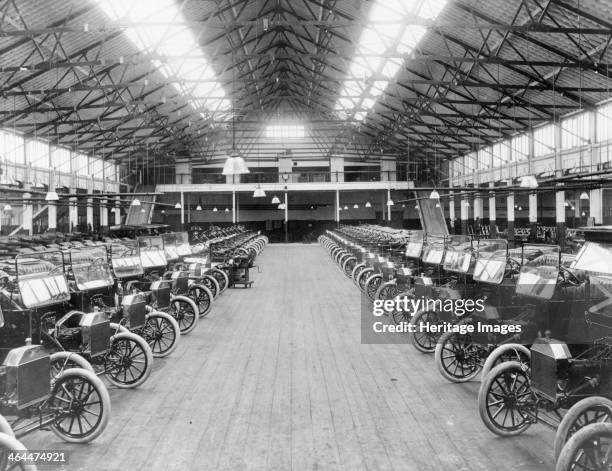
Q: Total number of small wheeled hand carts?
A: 1